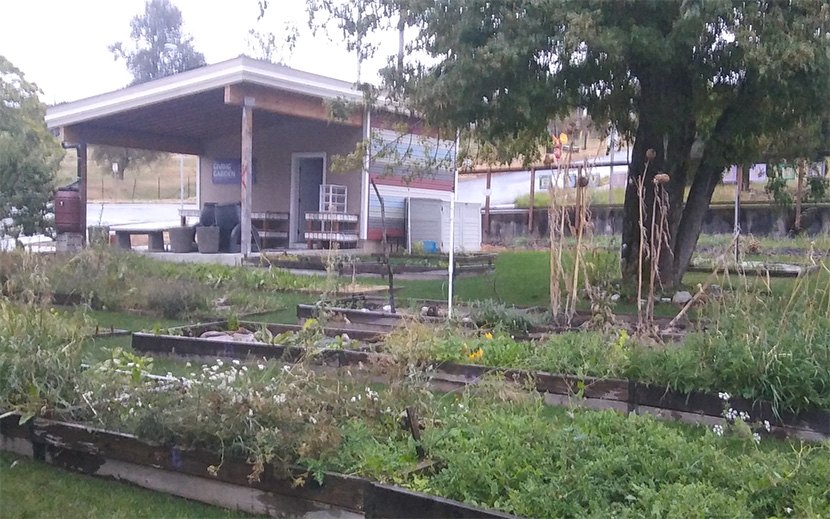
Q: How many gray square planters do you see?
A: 2